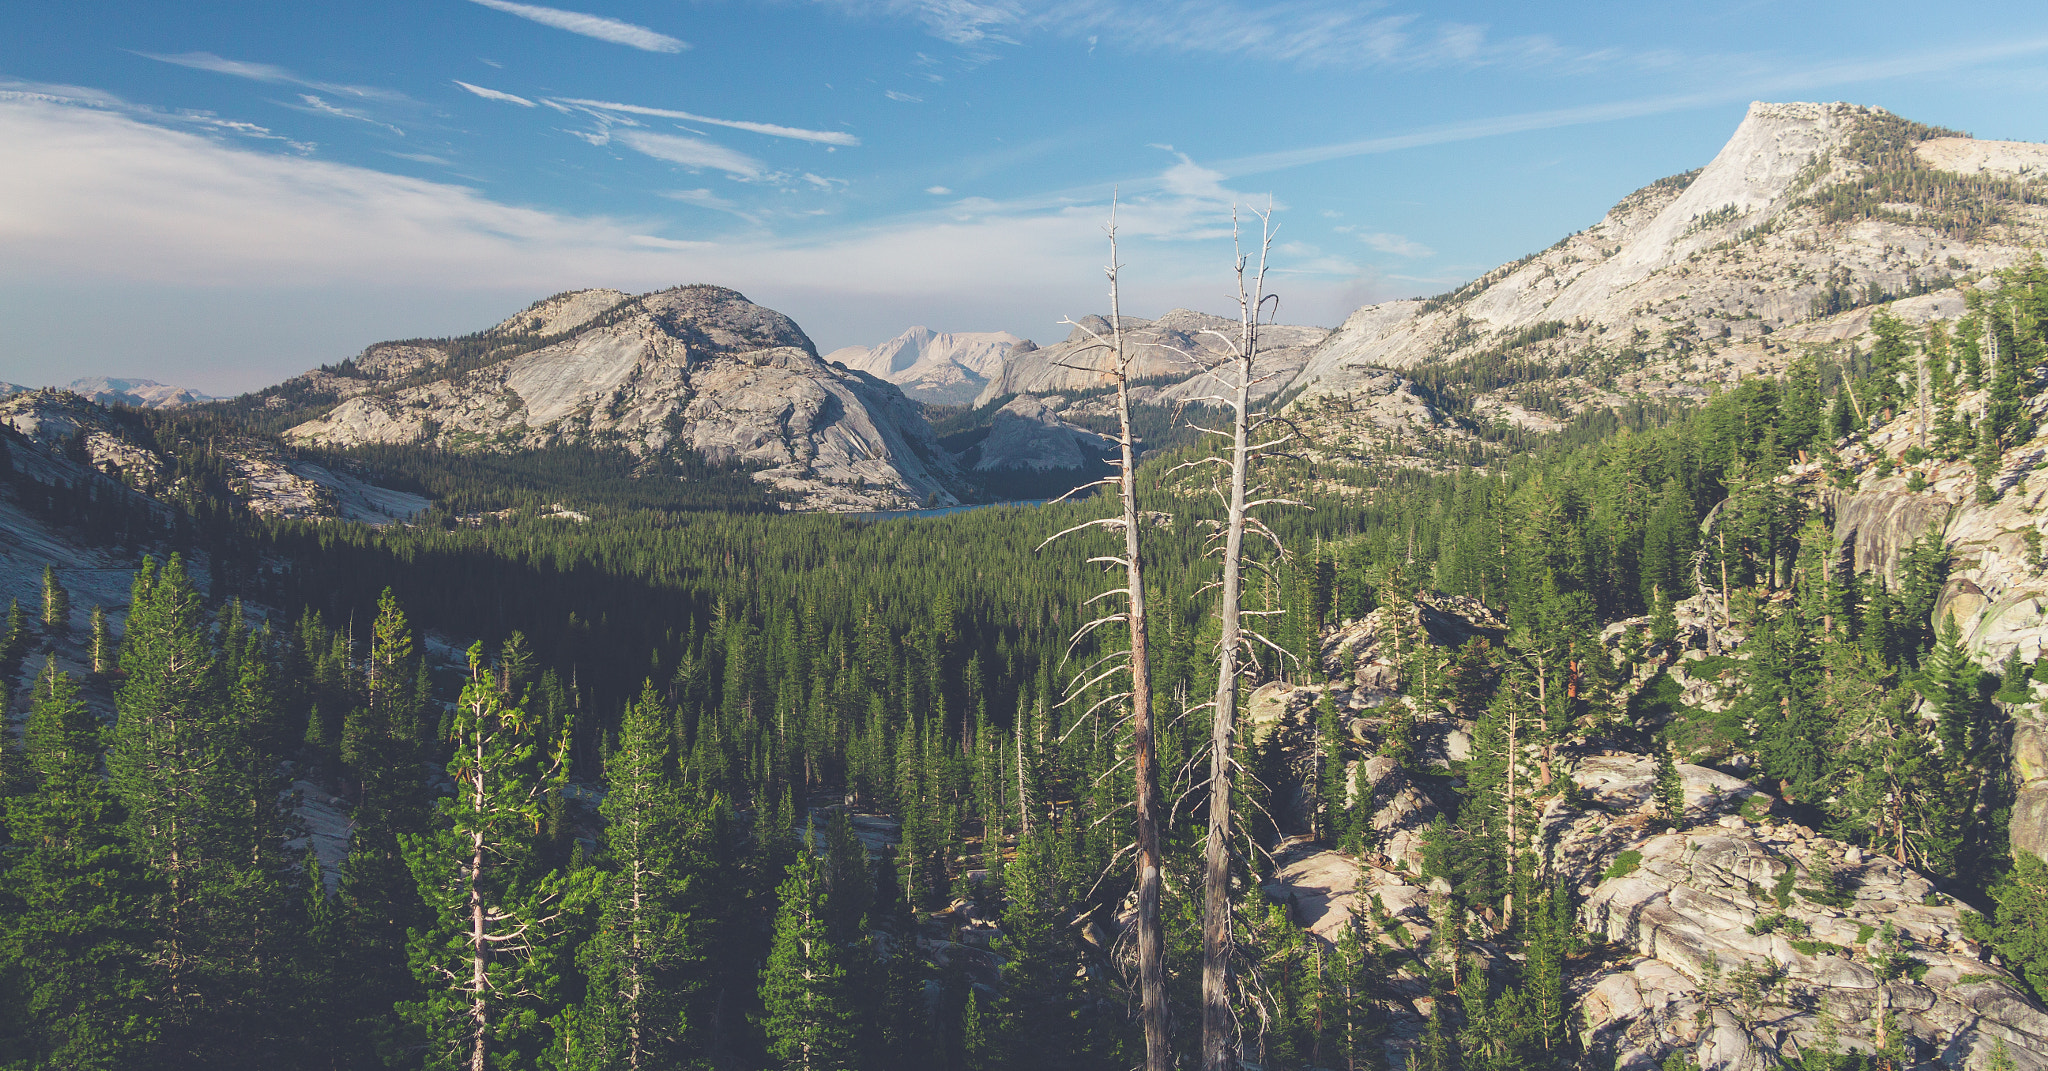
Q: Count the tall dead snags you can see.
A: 2